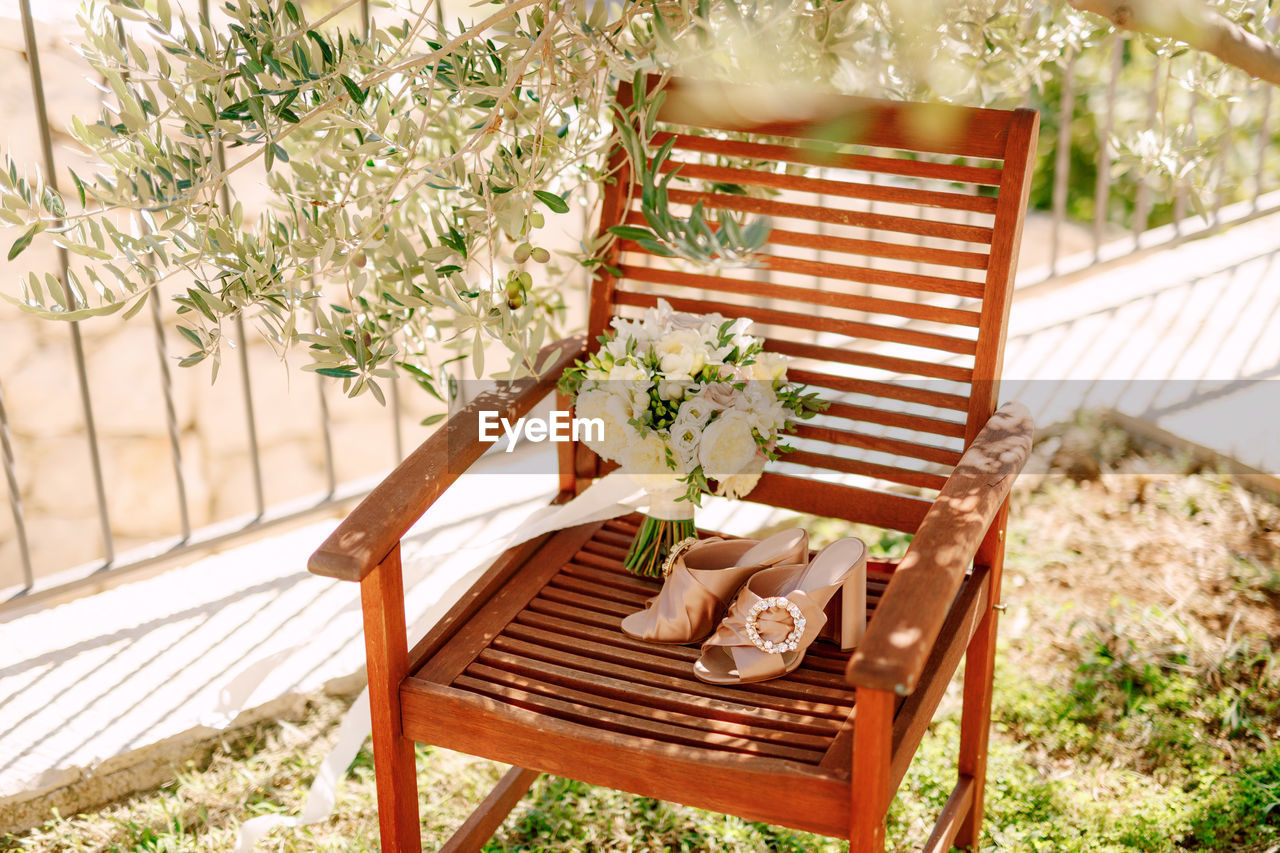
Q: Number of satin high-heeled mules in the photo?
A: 2